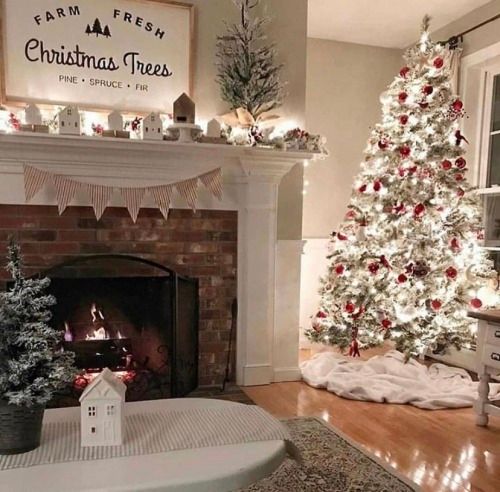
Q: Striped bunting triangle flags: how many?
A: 7